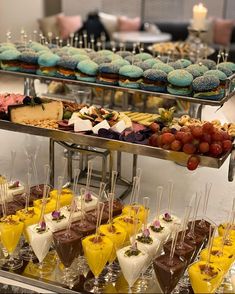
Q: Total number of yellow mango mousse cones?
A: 12